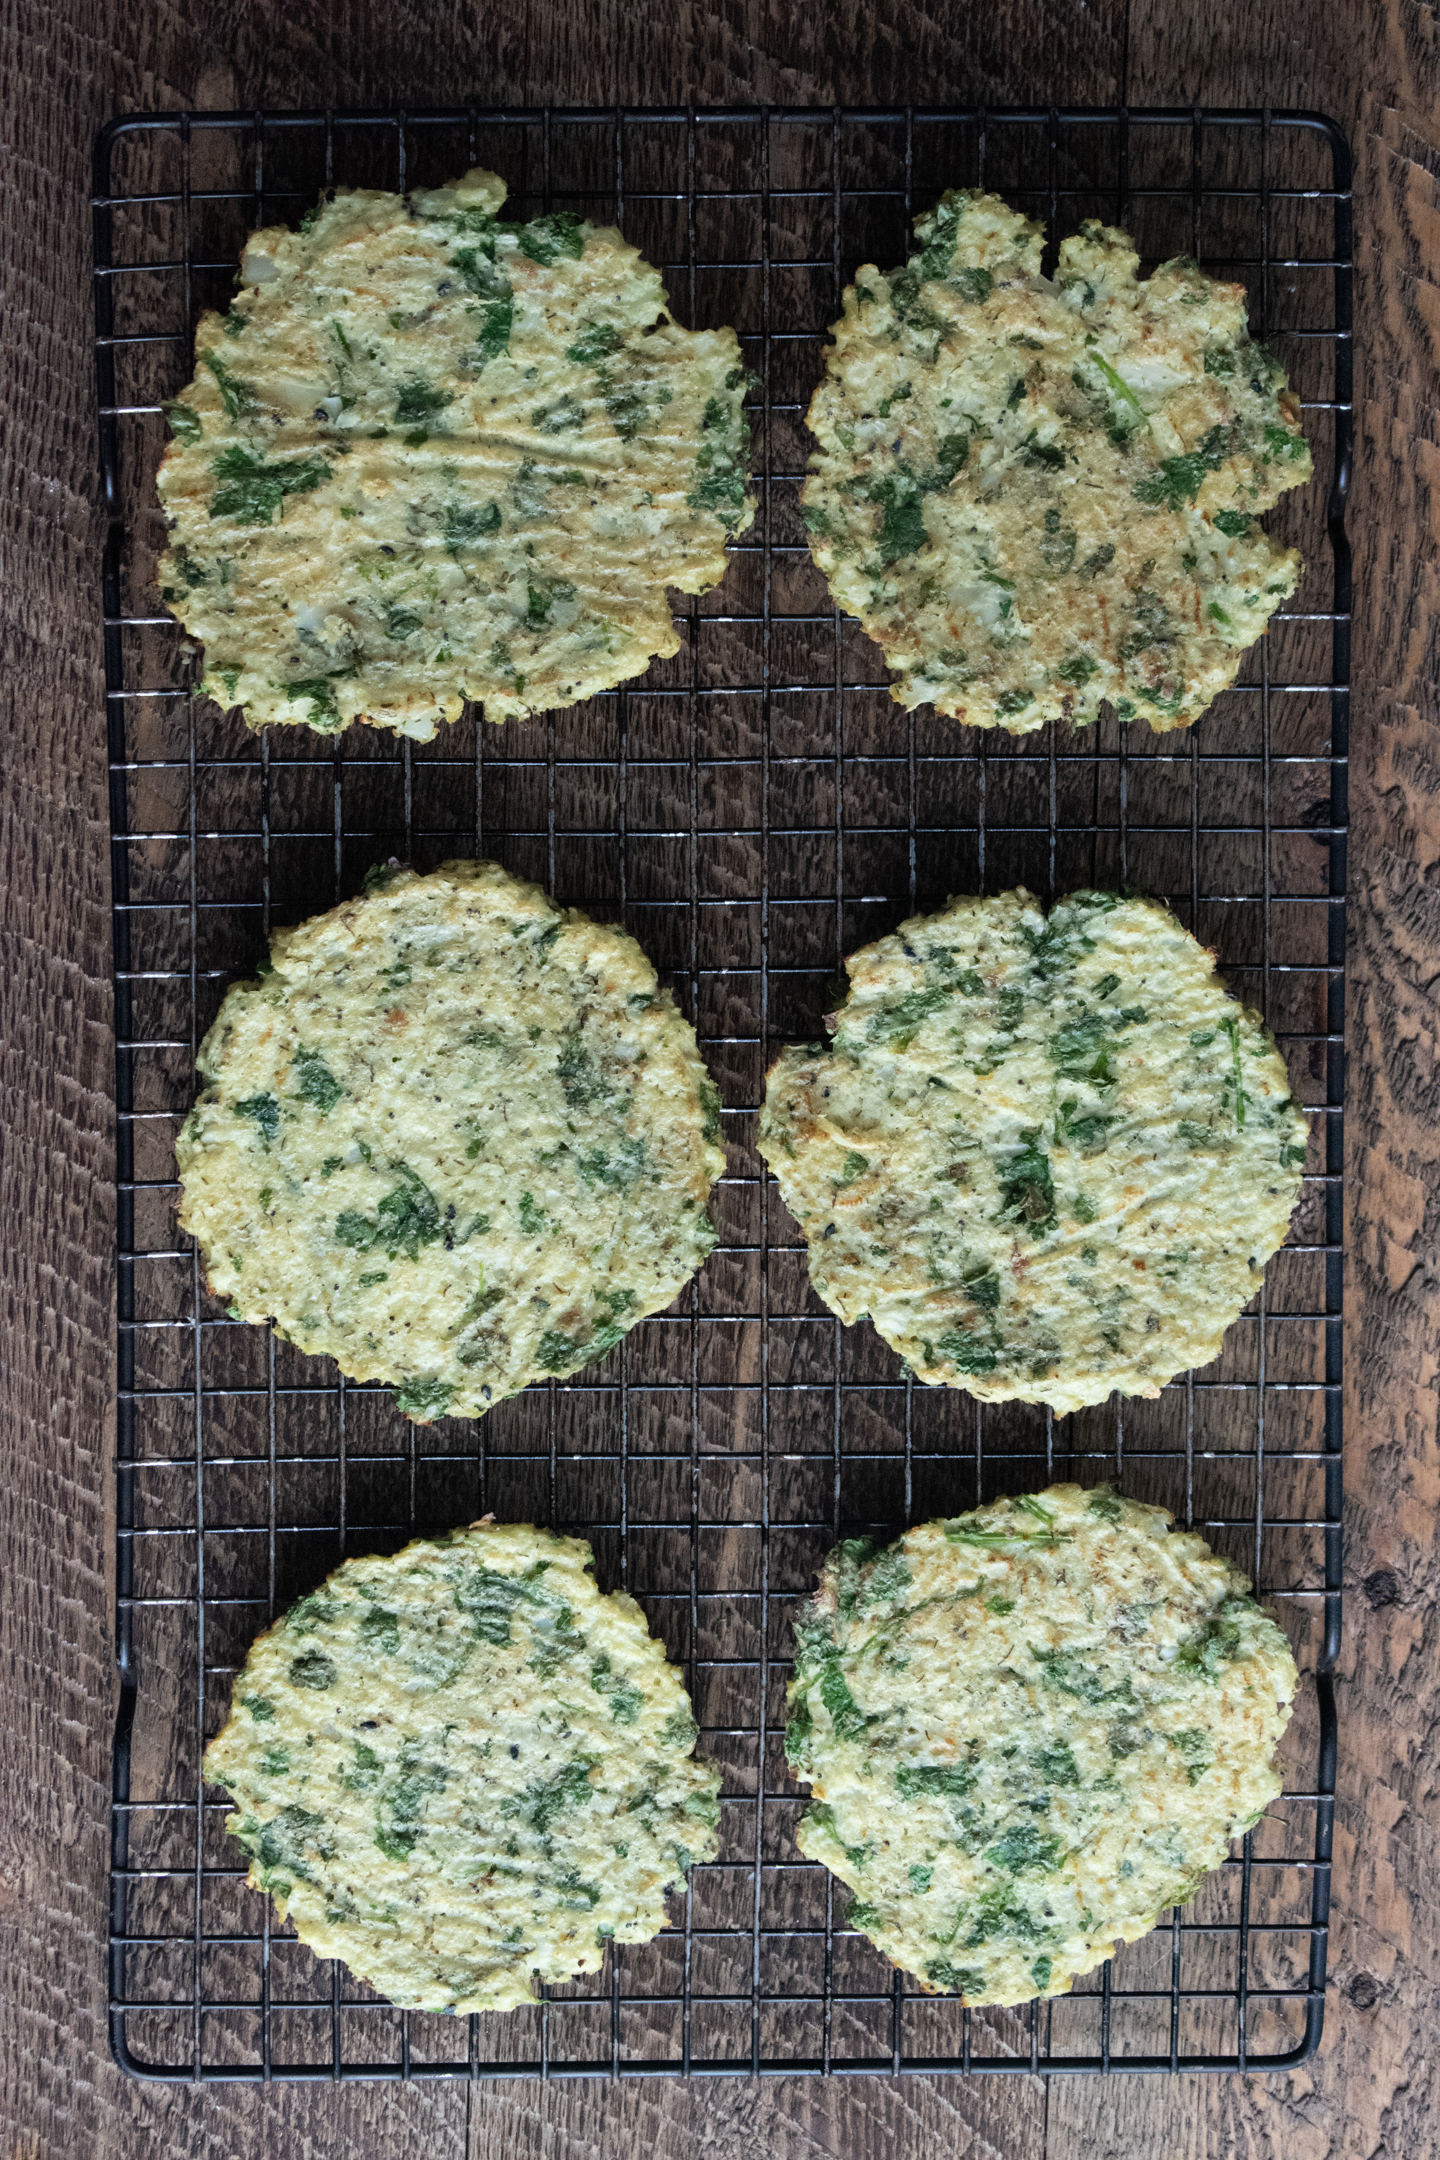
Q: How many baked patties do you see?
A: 6